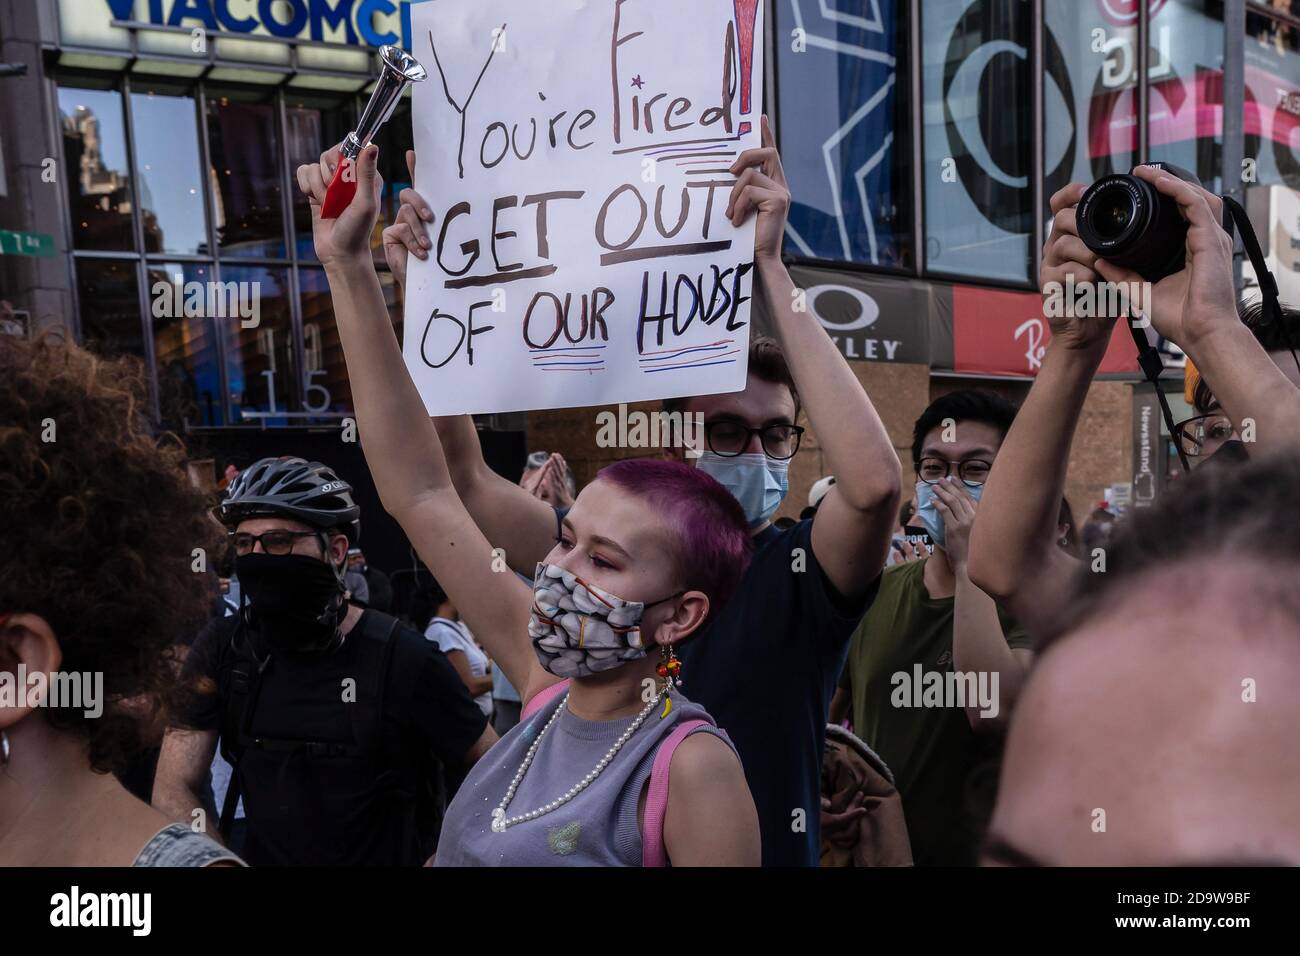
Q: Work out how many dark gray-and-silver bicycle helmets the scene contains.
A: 1